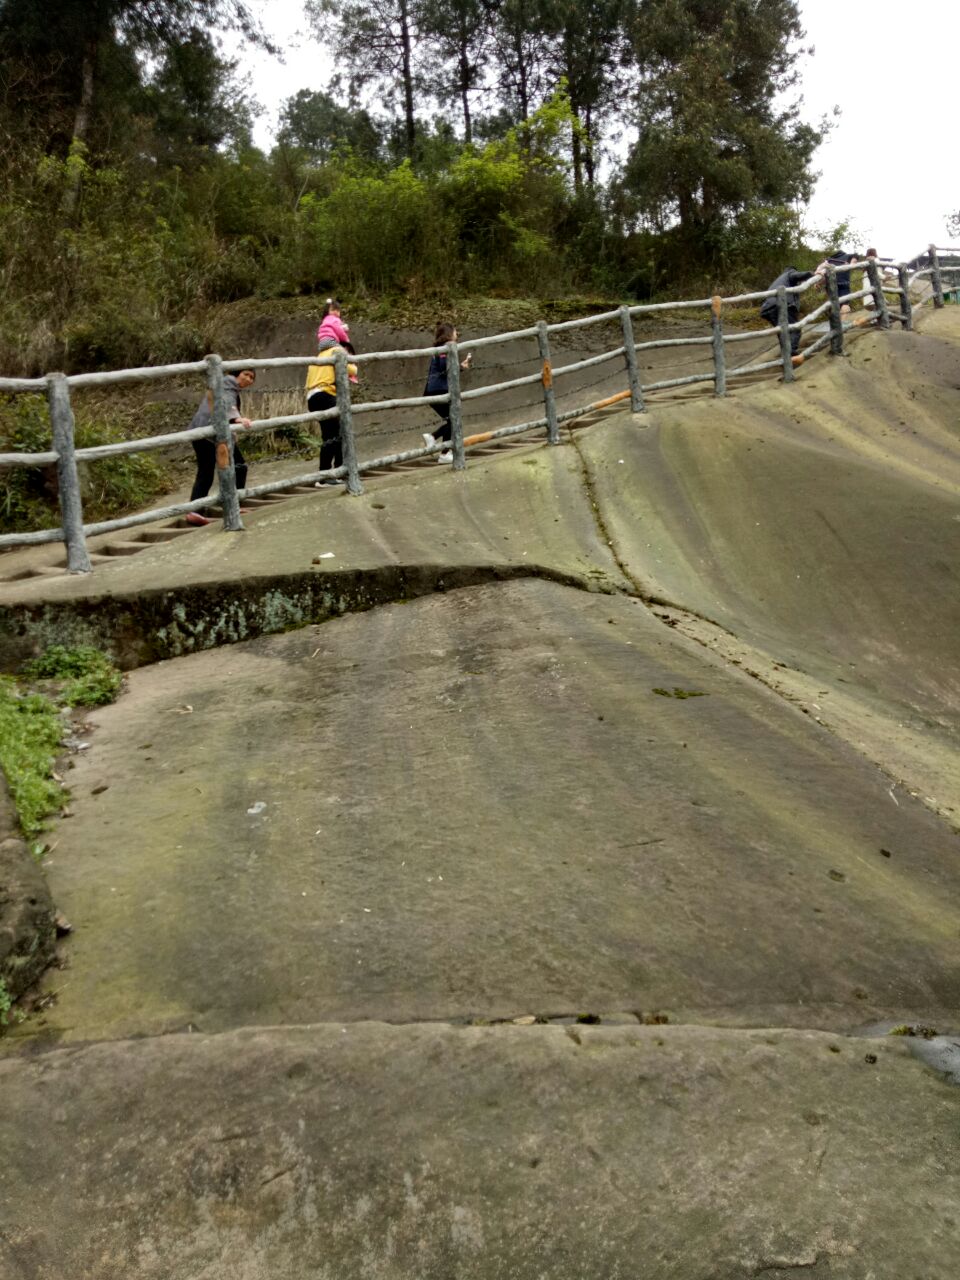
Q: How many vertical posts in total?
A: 12